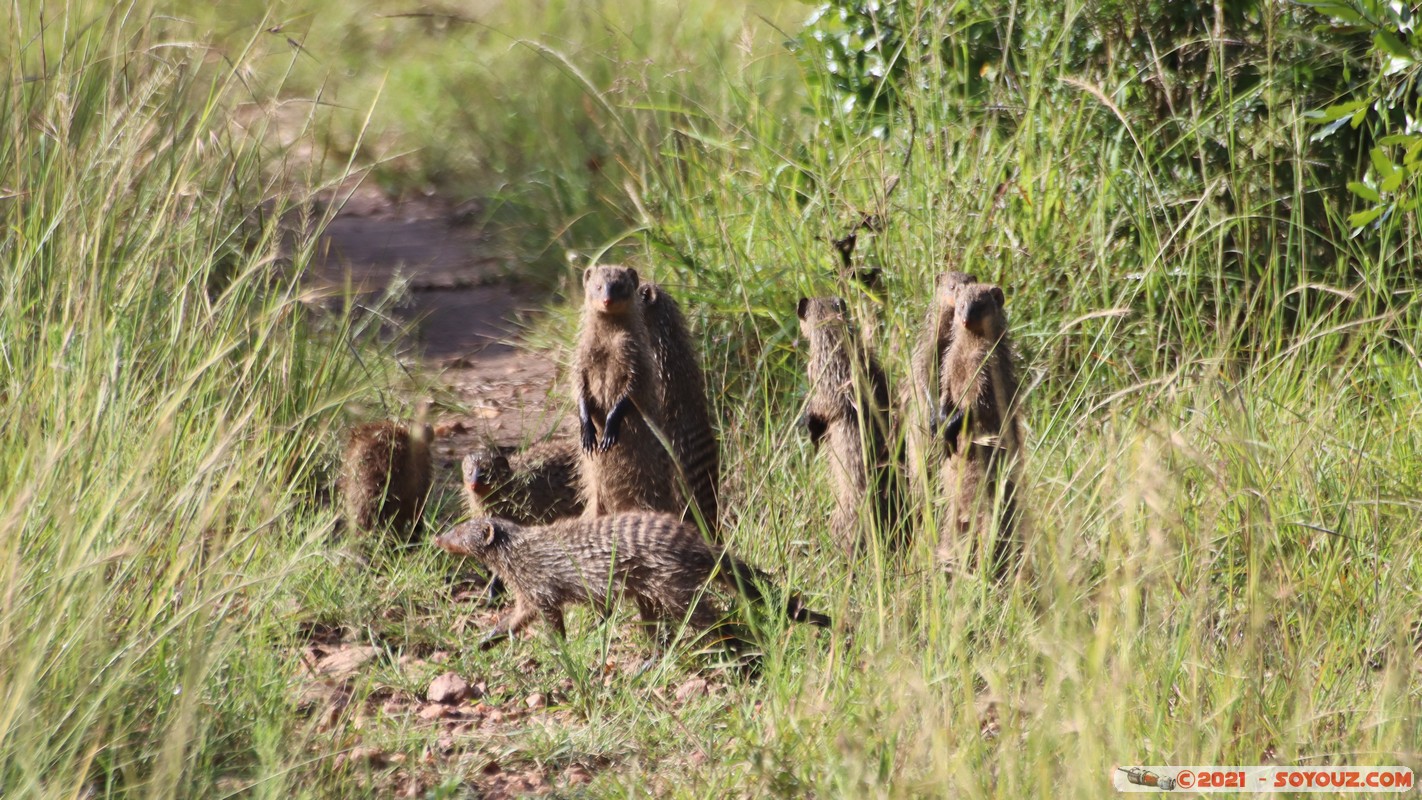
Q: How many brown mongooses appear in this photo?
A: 8